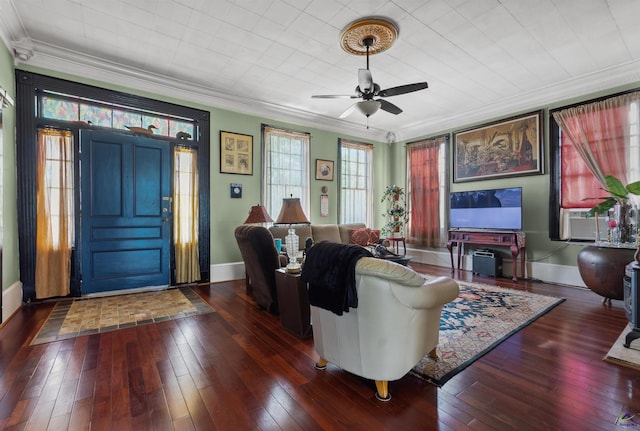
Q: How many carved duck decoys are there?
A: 2